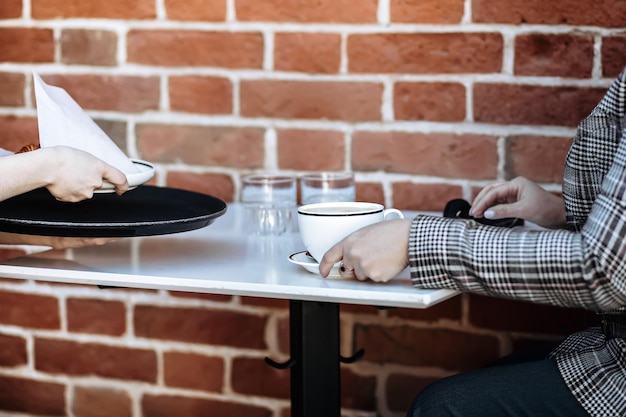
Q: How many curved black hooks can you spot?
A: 2